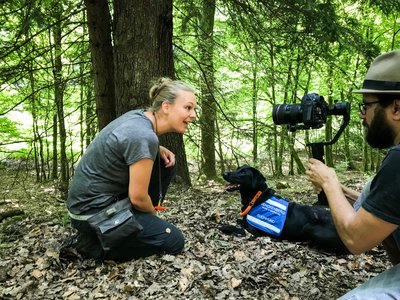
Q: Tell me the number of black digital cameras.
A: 1